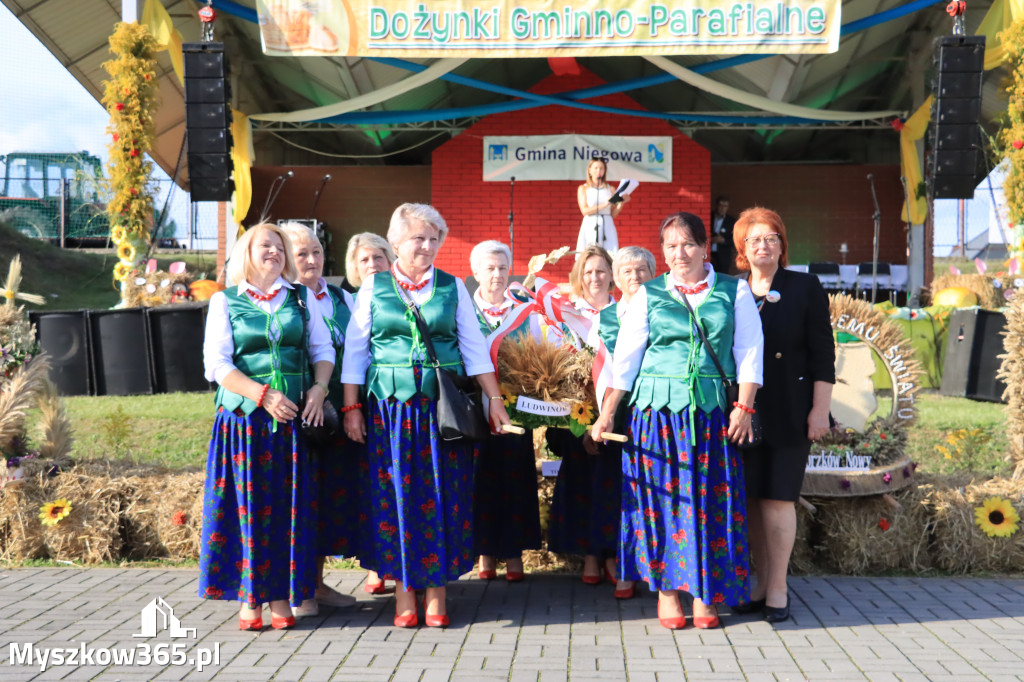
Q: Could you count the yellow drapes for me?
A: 4